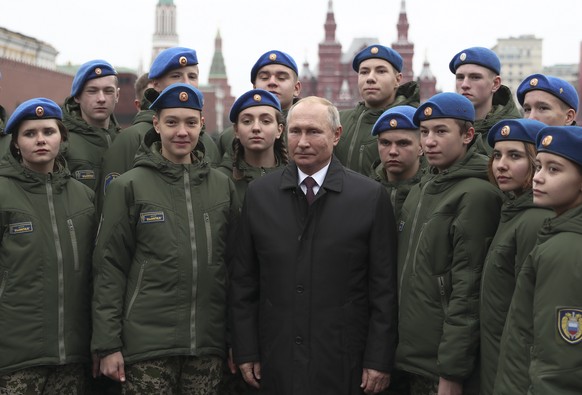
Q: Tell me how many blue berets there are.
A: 13